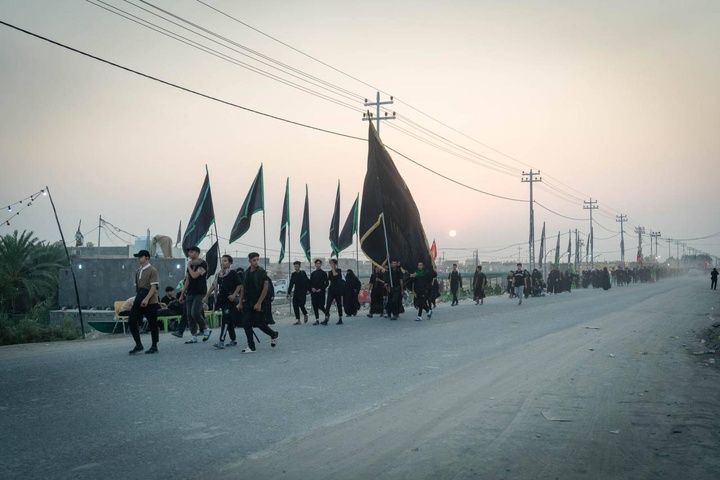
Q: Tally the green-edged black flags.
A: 6